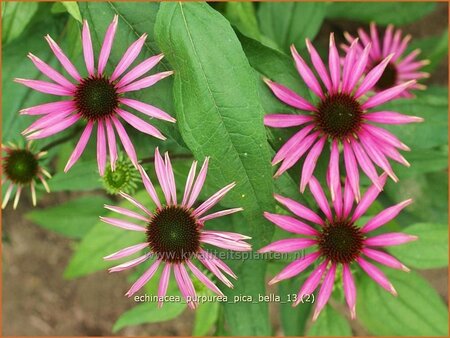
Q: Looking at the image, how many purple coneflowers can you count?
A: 5